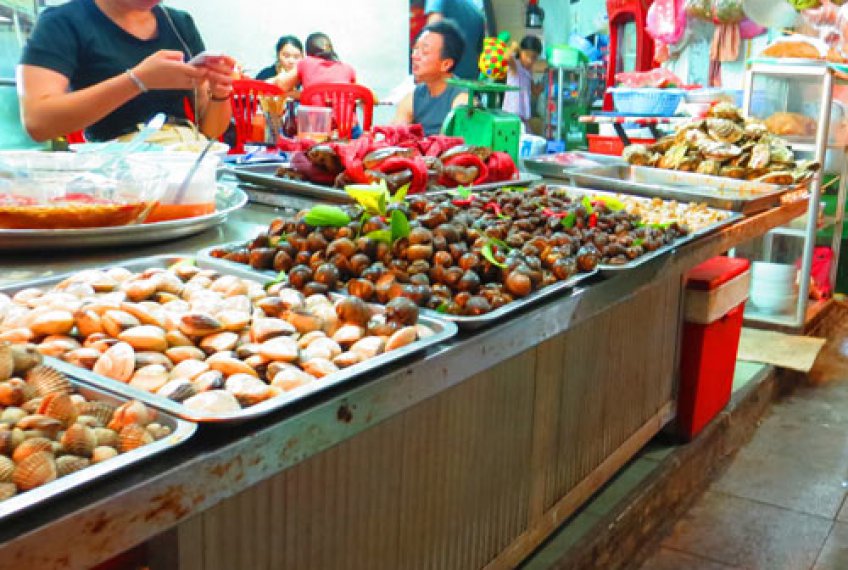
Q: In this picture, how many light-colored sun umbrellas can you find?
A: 0